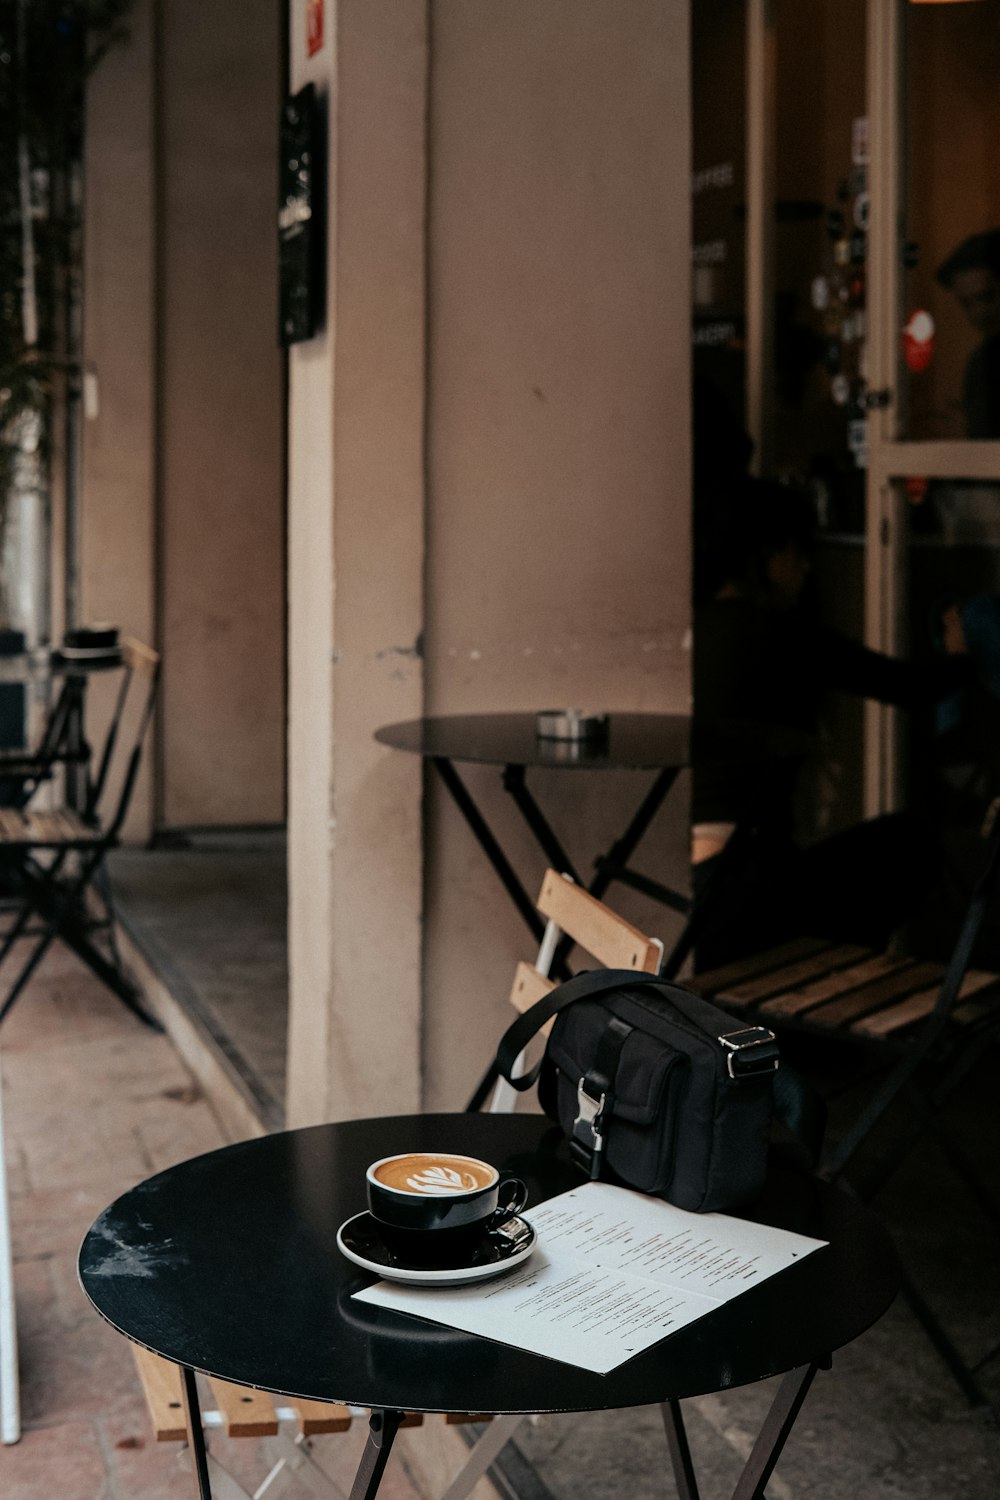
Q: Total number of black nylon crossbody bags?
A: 1